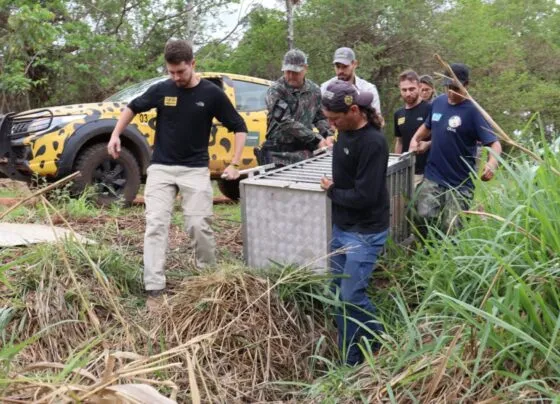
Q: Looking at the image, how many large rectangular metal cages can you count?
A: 1